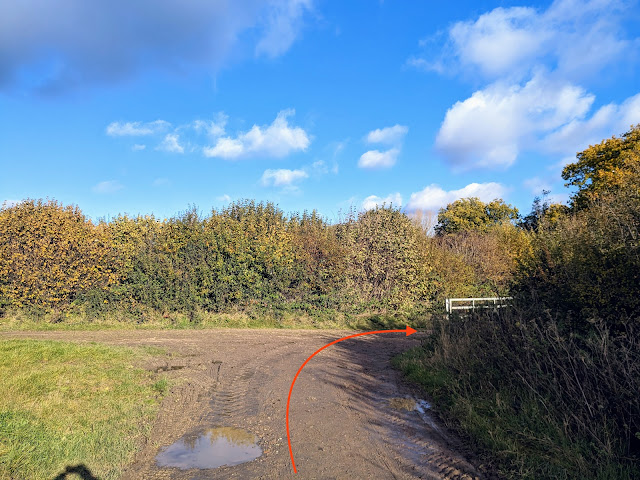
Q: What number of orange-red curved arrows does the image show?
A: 1